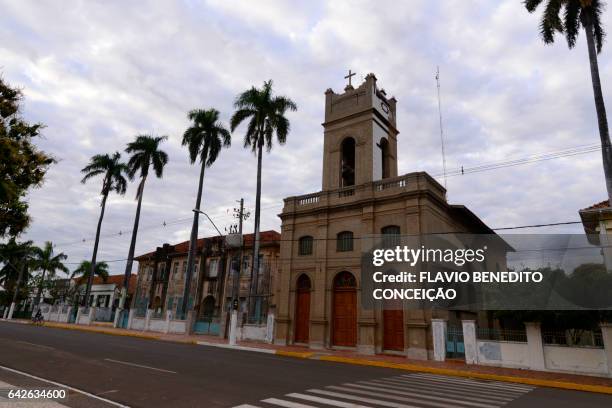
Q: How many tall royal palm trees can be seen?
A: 5